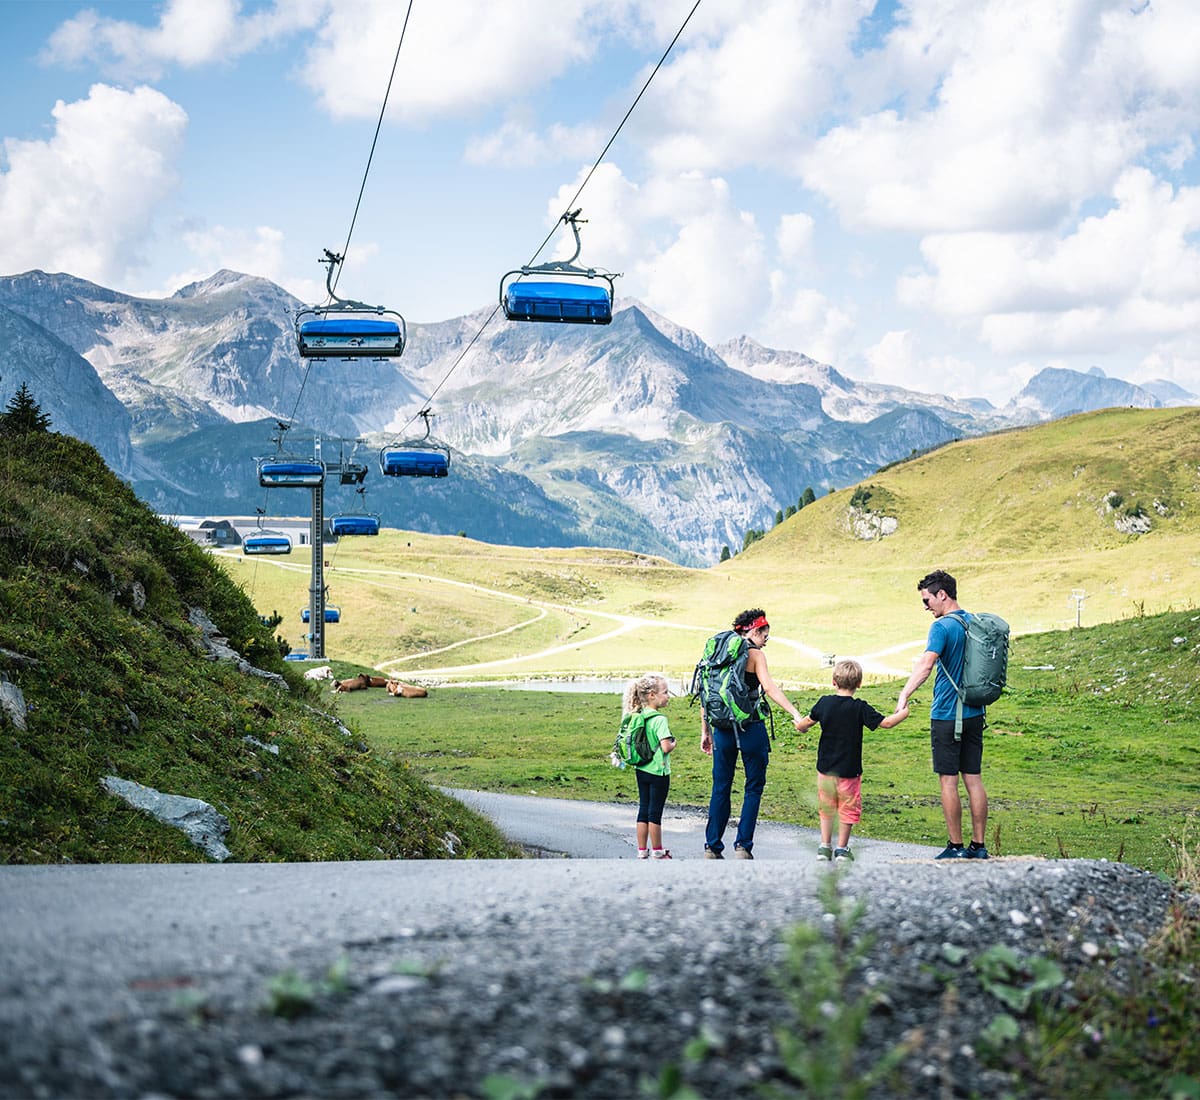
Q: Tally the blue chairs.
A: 8